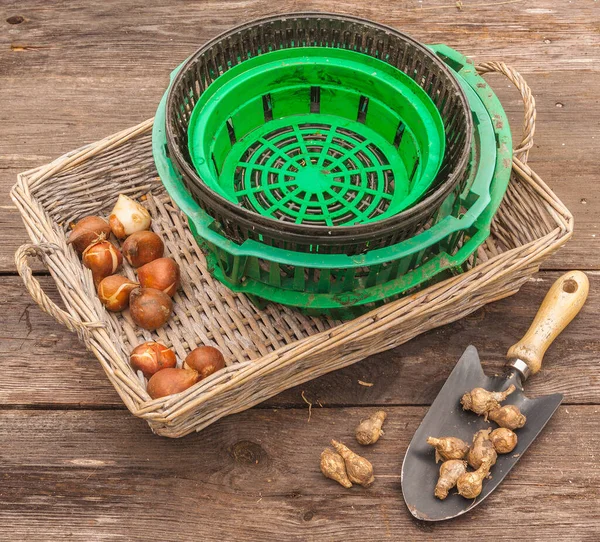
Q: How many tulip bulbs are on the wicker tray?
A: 10